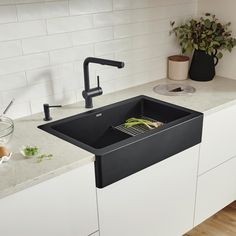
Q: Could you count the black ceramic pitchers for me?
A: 1